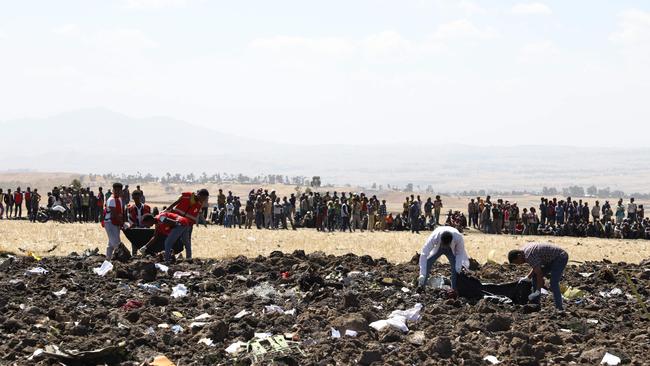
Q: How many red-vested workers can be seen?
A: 4